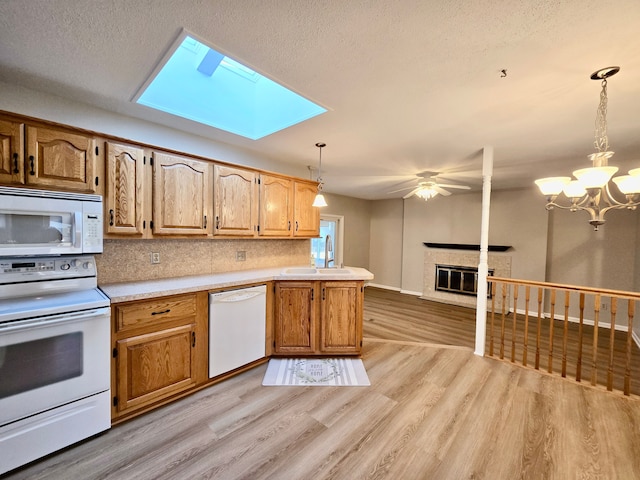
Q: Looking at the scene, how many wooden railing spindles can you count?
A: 11